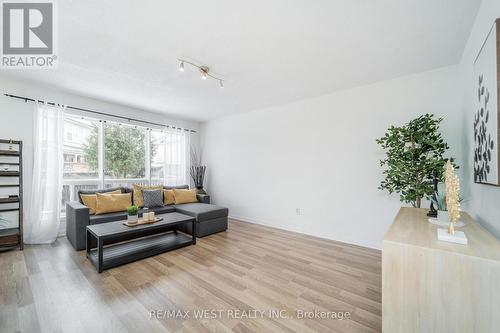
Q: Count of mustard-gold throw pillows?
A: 5